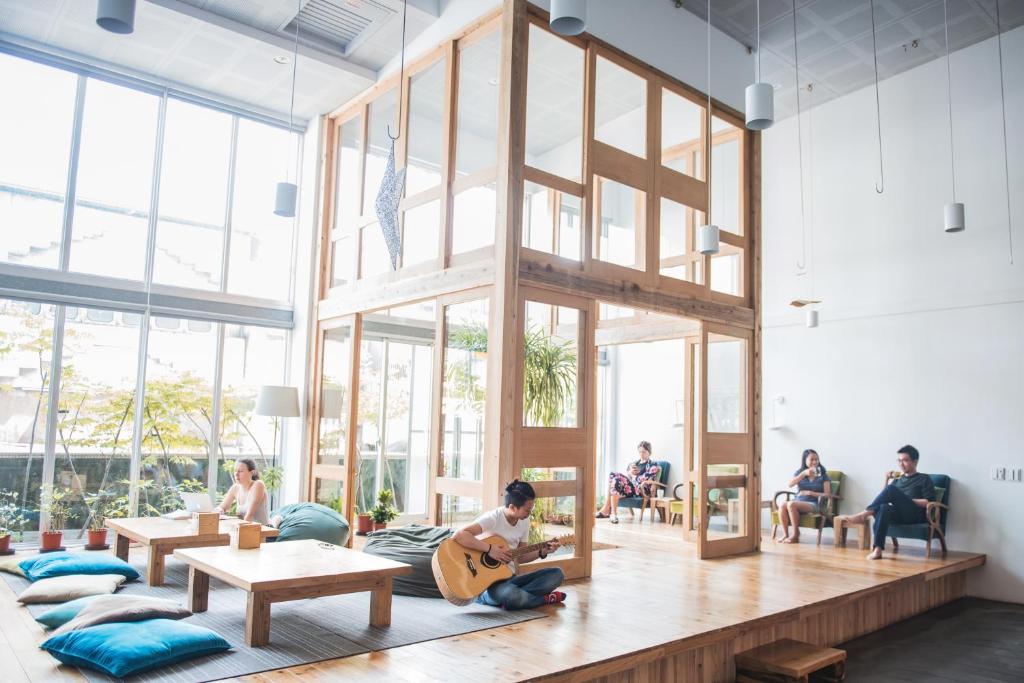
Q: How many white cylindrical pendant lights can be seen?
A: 7